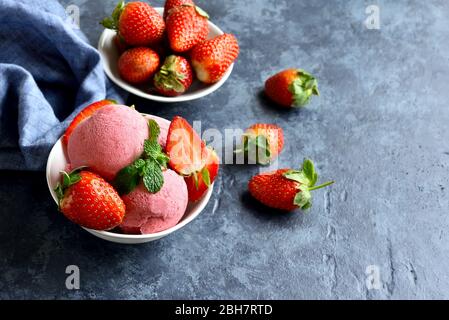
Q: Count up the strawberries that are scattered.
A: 3